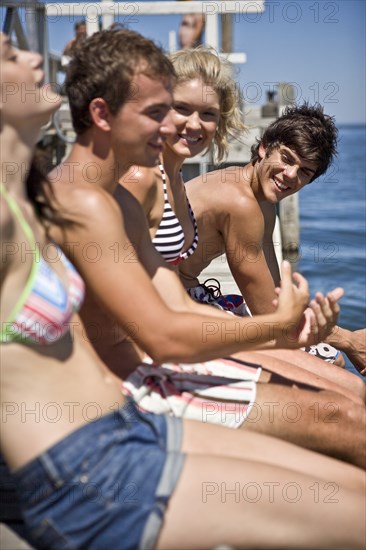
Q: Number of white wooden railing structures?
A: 1